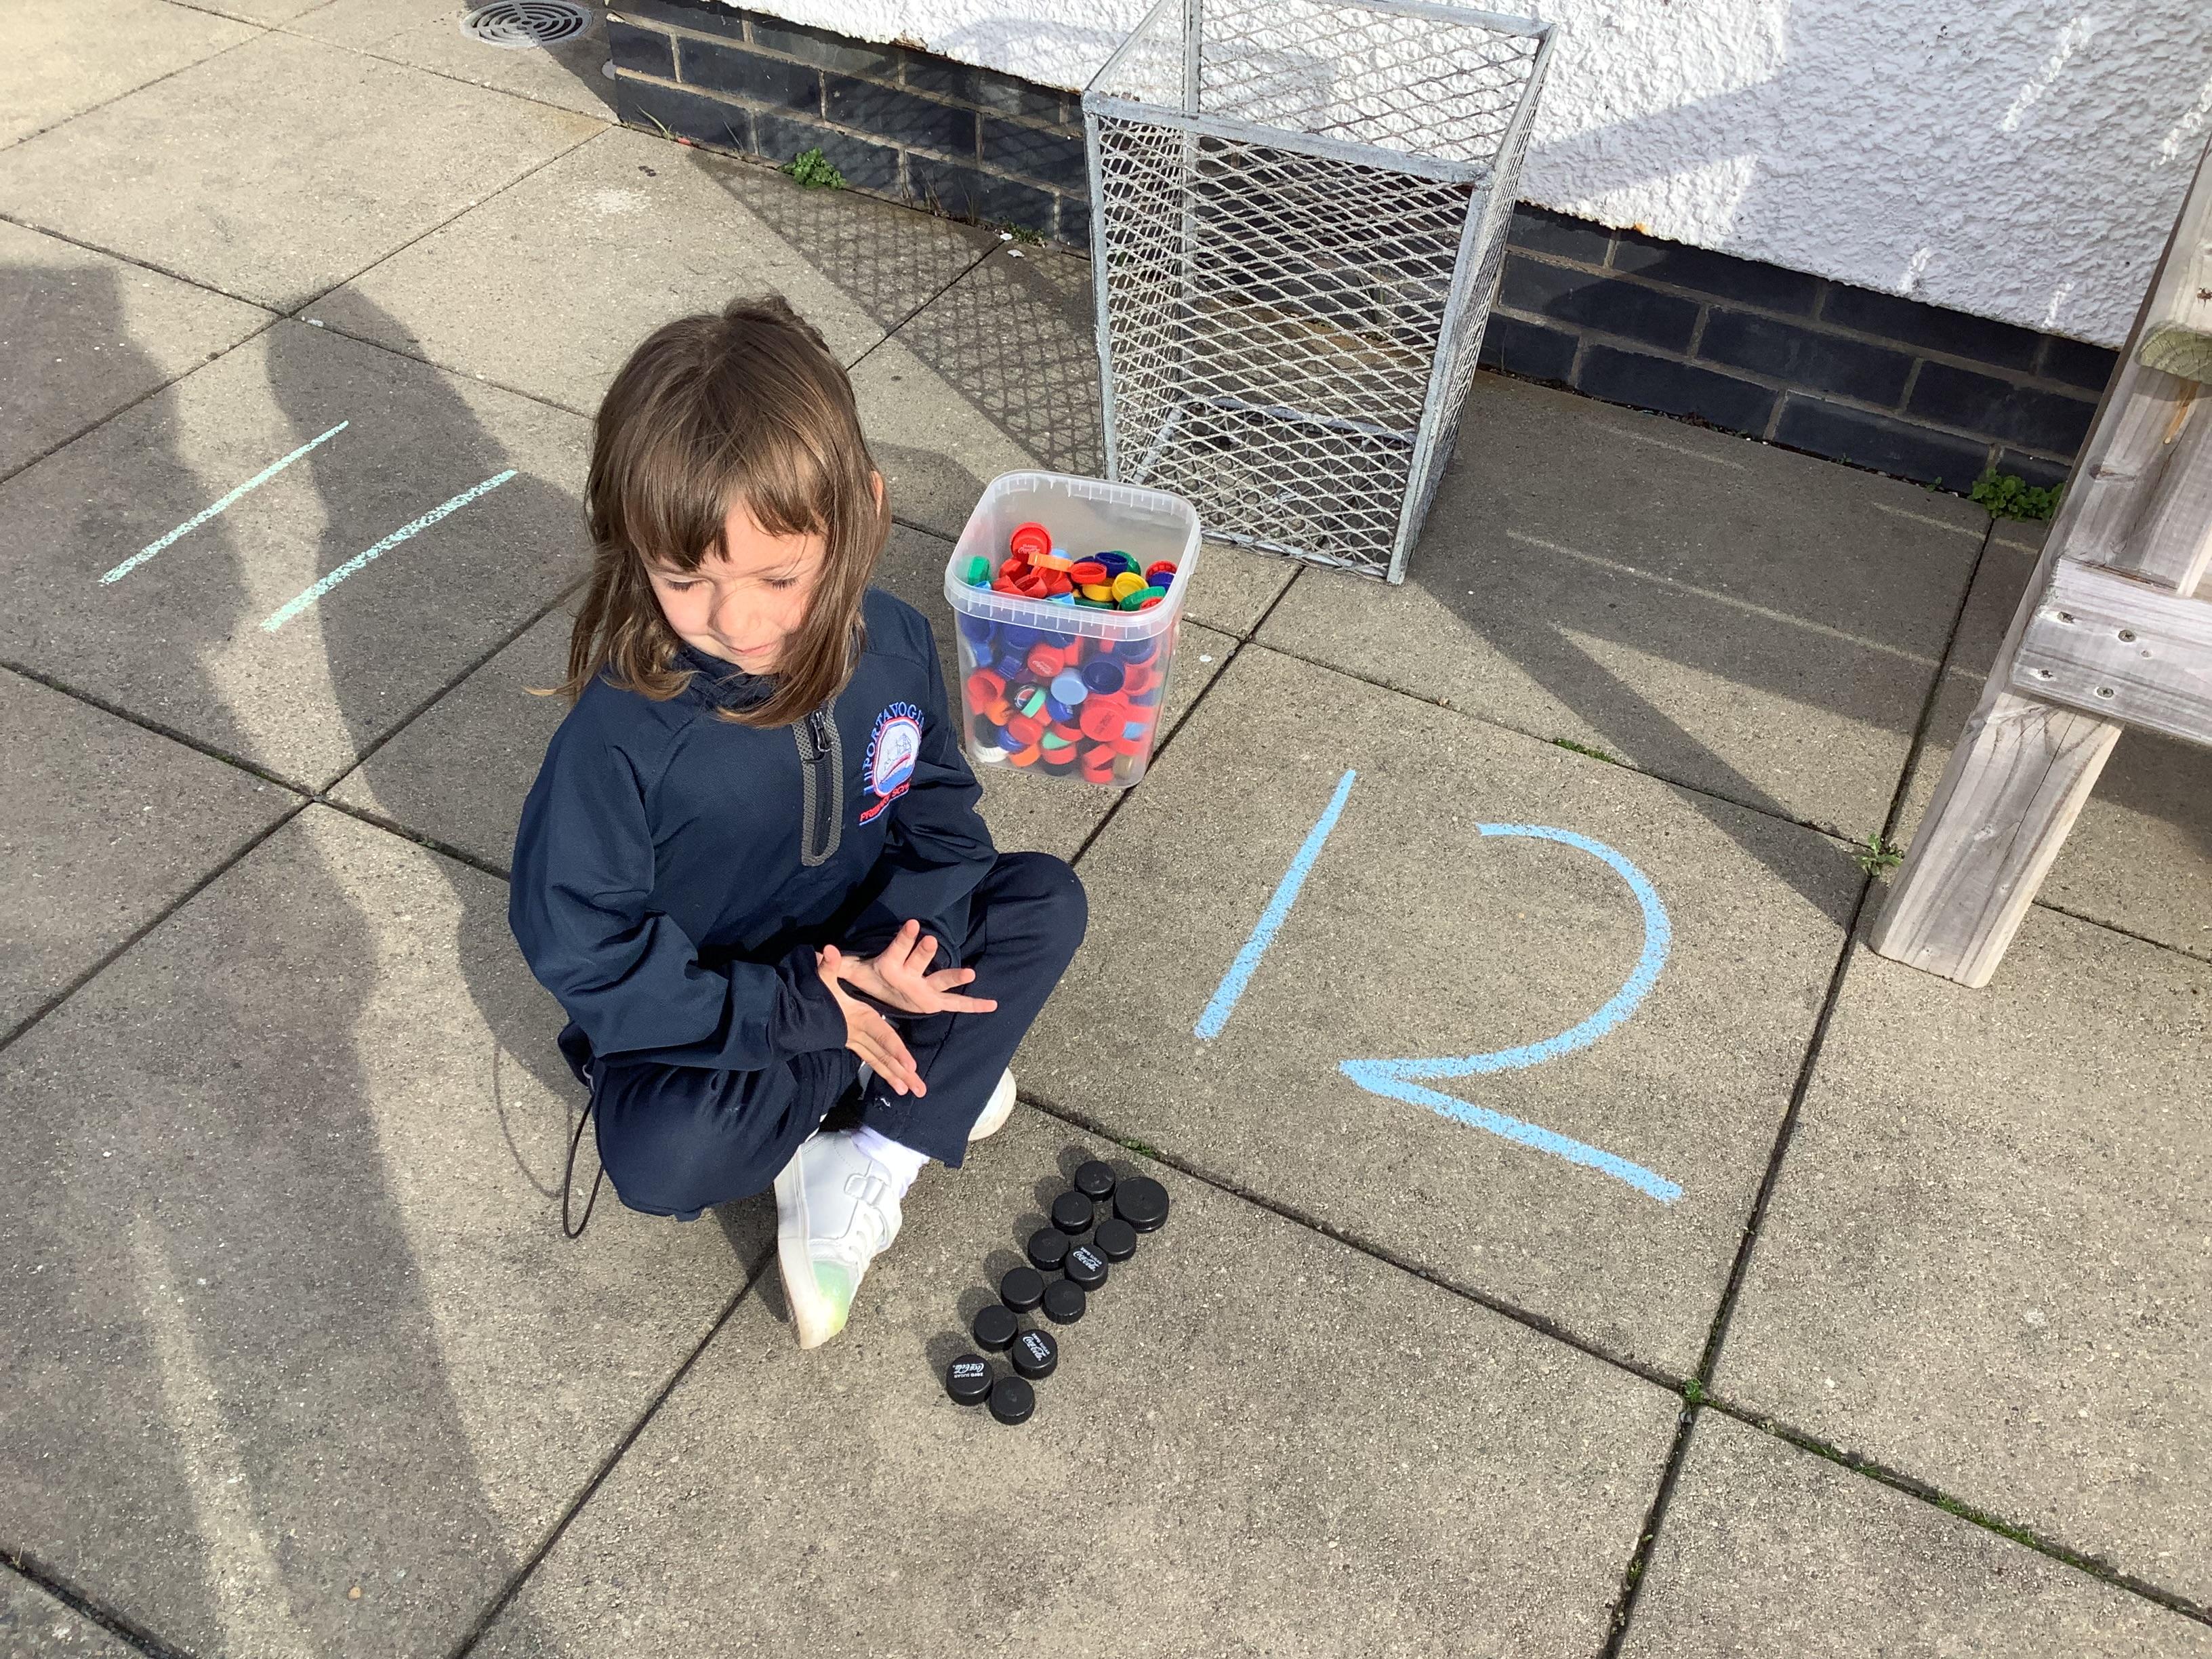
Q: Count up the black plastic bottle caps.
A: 12